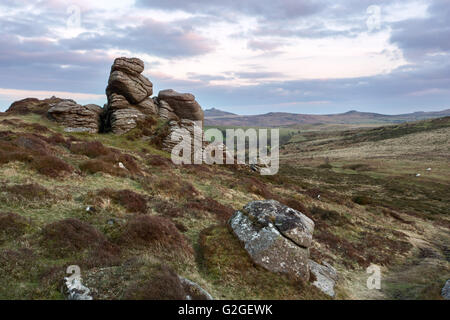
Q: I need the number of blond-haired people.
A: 0